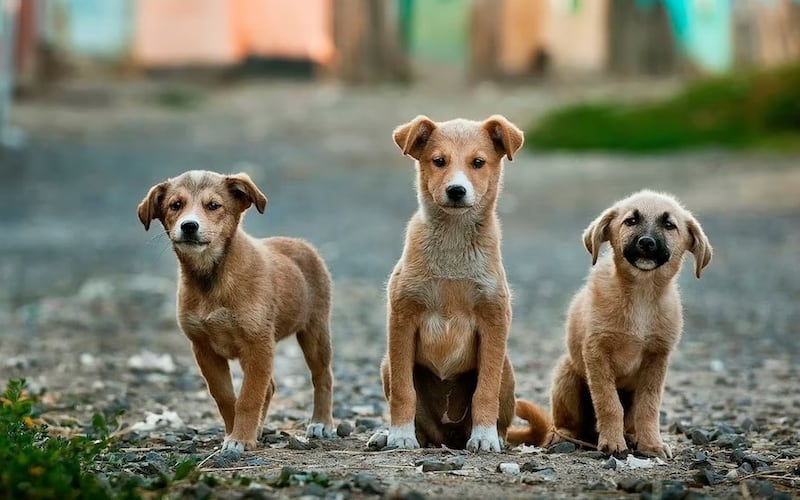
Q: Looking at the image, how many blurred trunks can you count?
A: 3